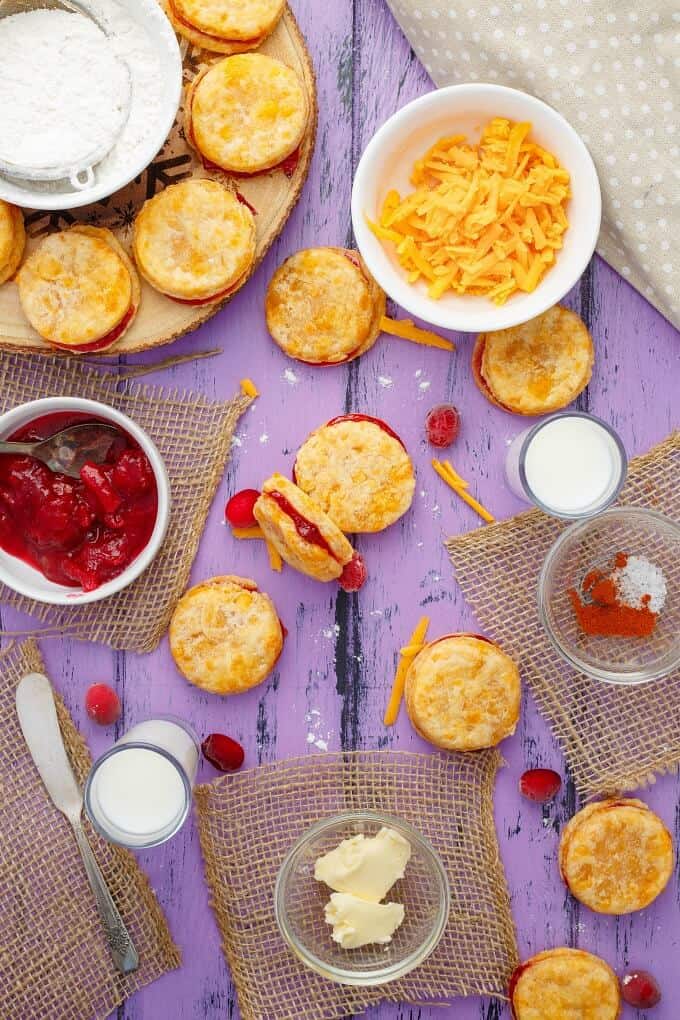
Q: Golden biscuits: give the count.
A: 13